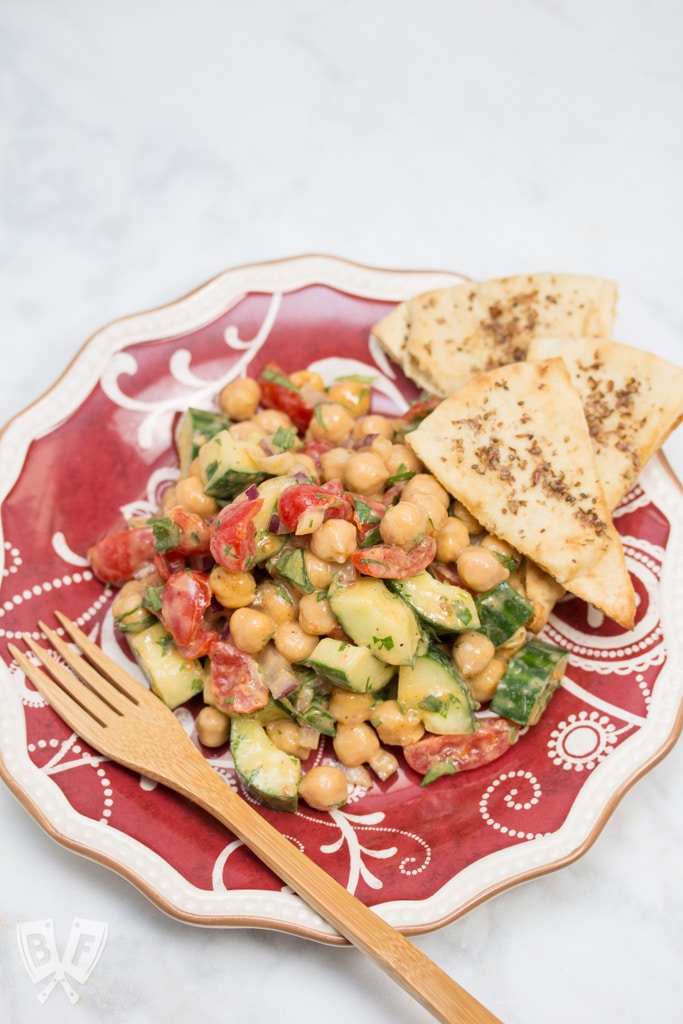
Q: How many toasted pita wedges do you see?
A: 3